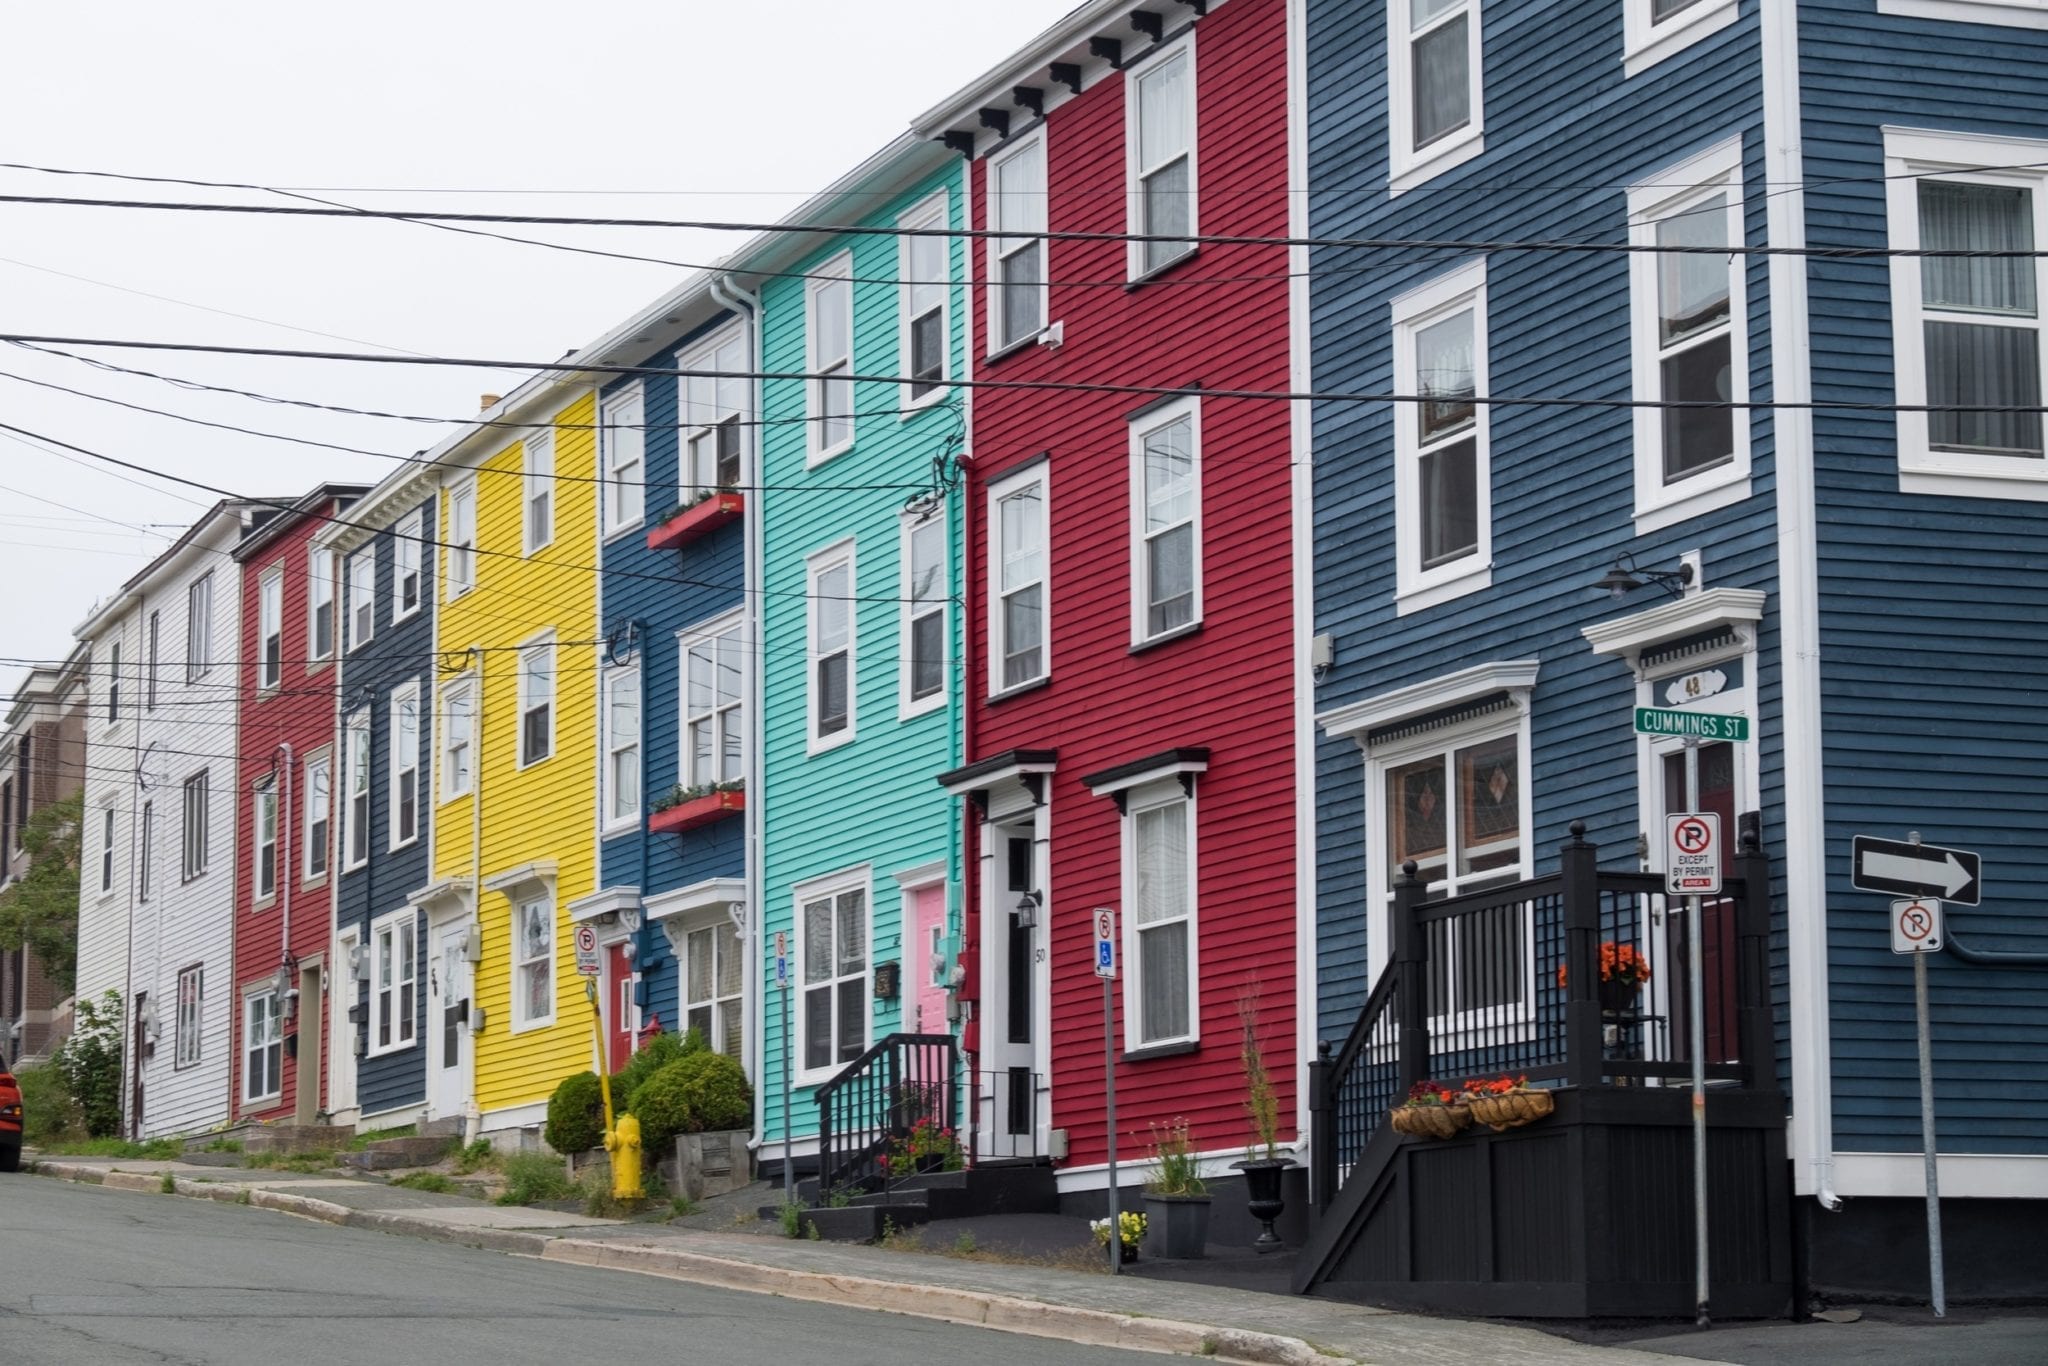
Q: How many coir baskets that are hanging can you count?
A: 2